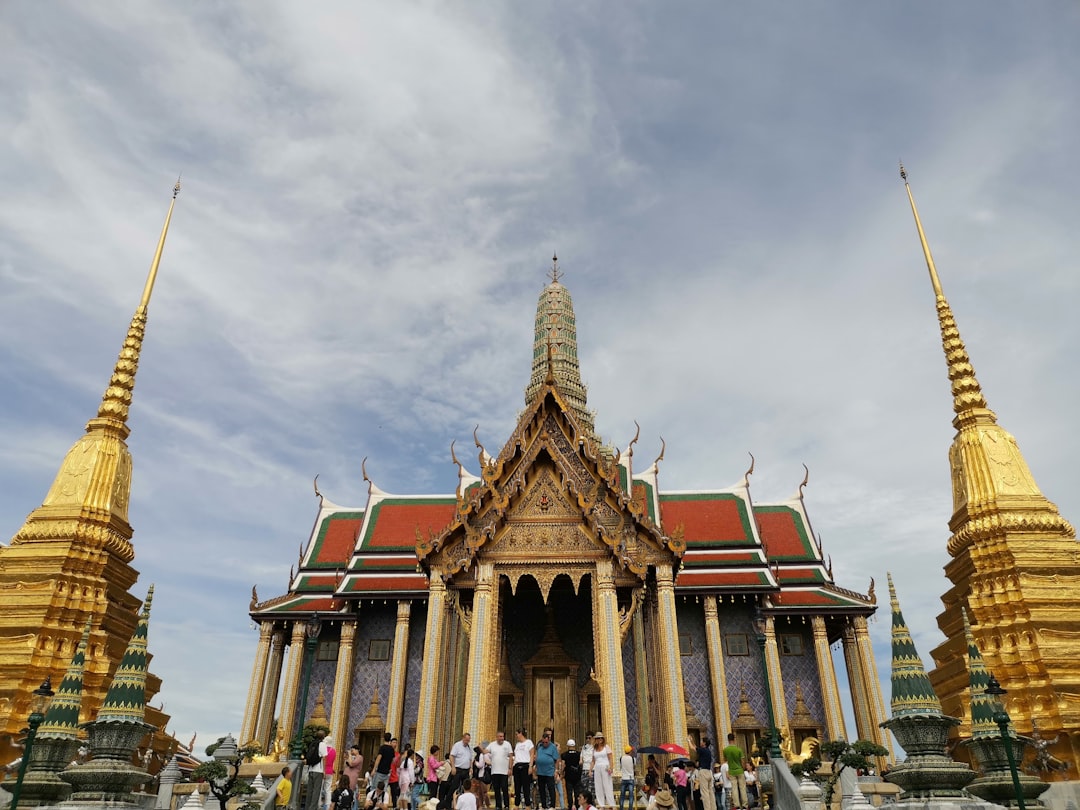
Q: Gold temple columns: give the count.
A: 14